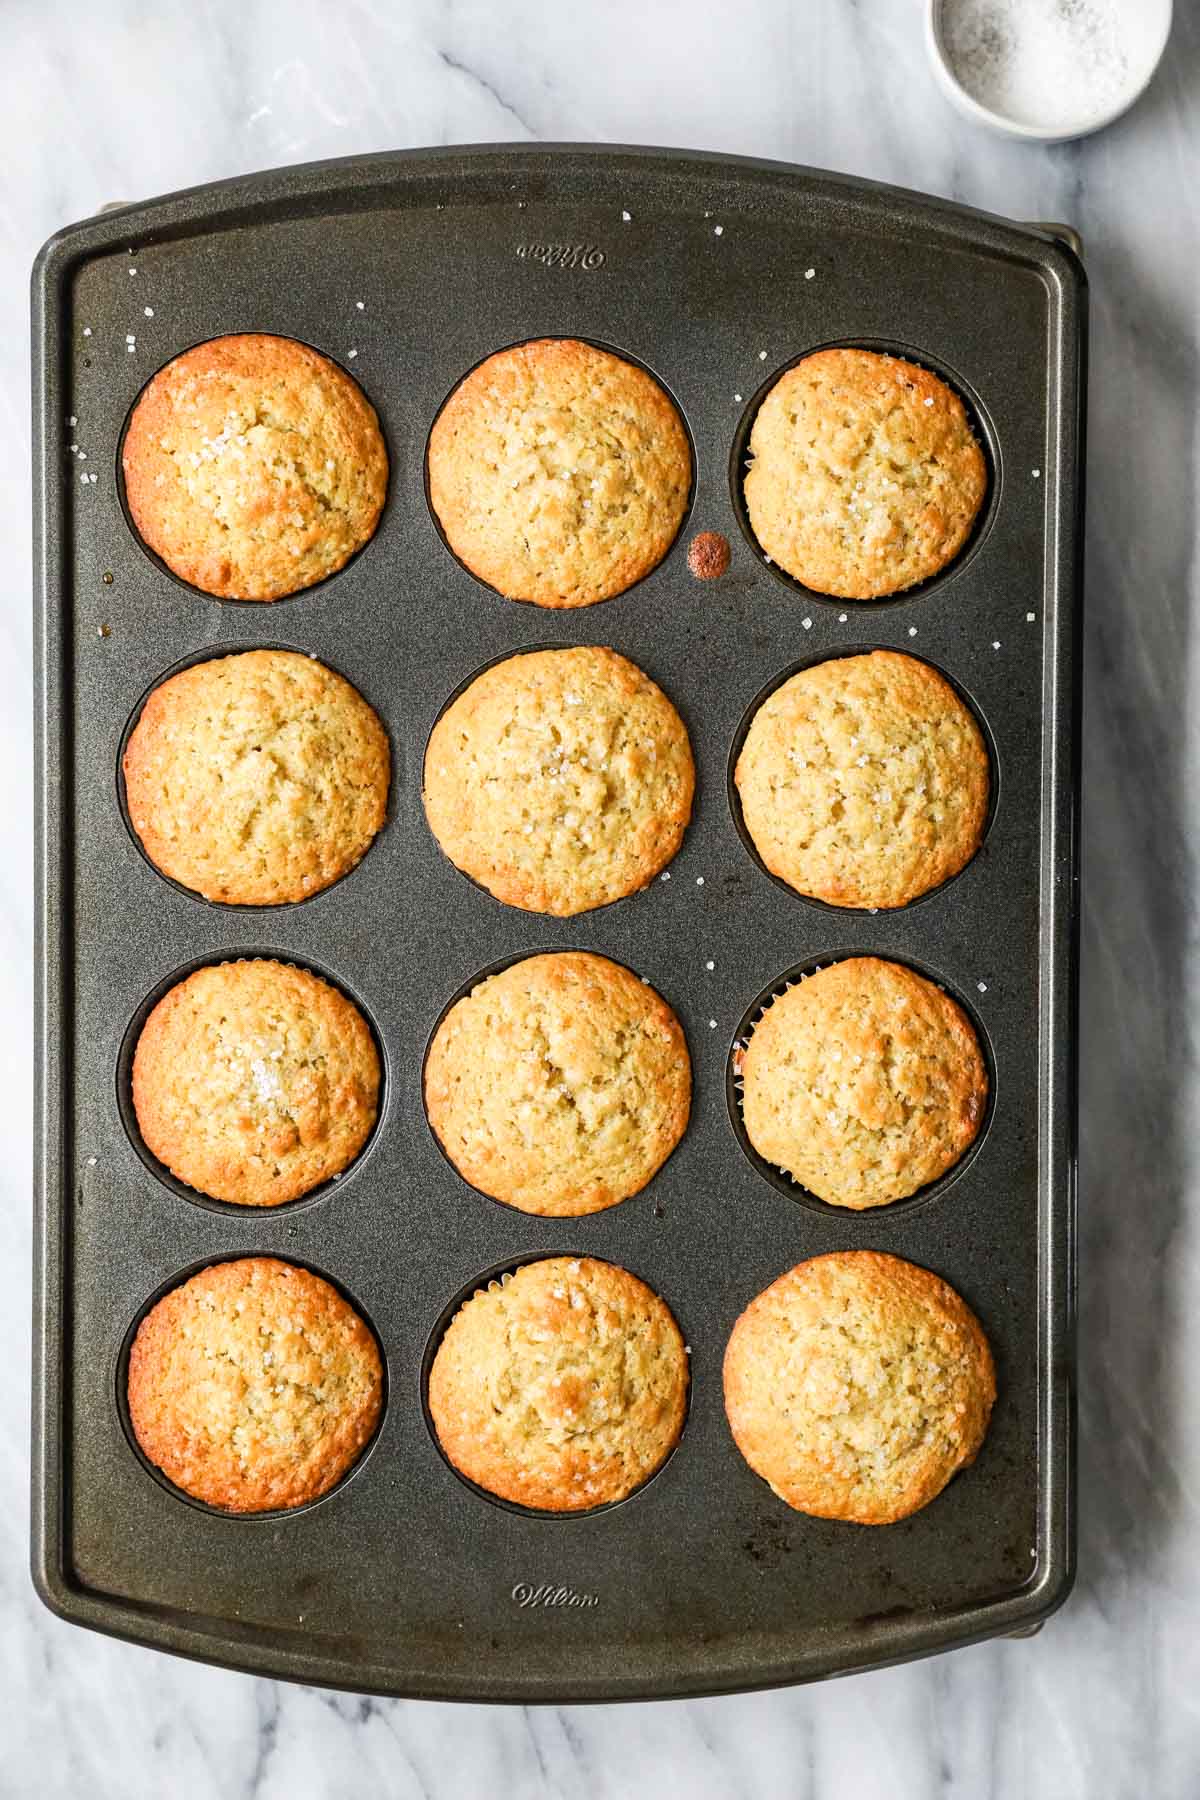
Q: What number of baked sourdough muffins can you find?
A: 12